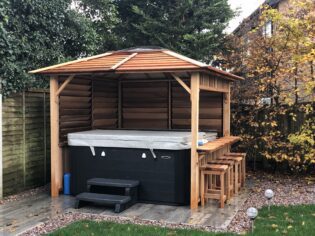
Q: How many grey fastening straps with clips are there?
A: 2